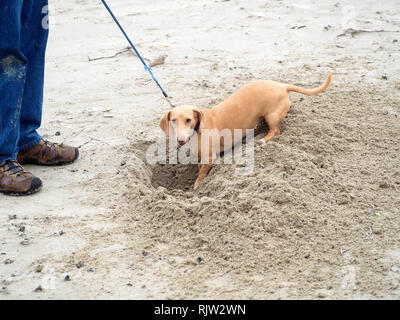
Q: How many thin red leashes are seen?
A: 0